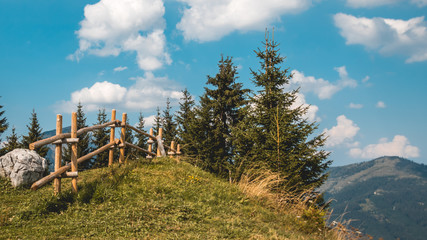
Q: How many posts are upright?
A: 8